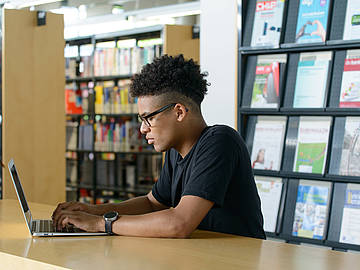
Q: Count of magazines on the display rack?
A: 12